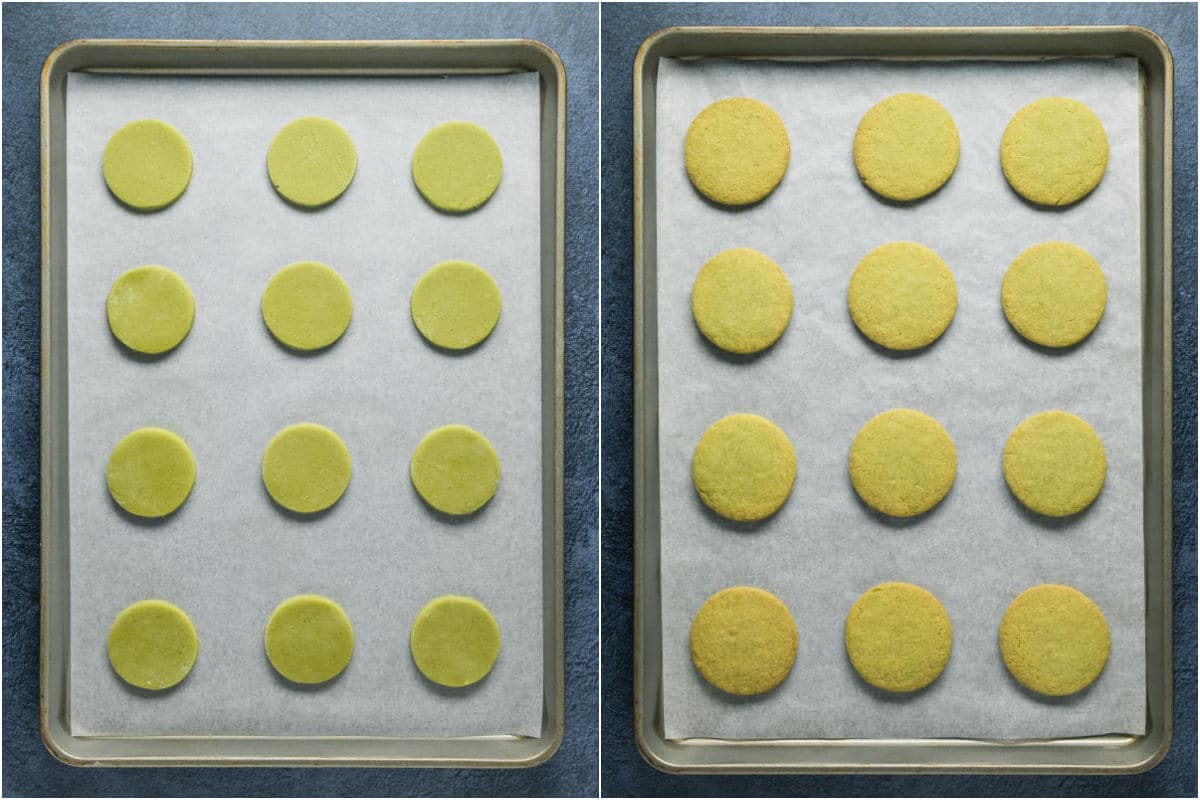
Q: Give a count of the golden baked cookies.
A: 12